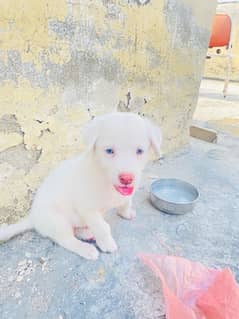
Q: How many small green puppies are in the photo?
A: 0